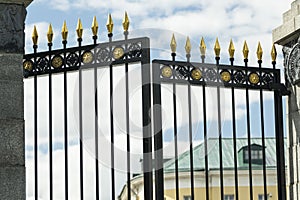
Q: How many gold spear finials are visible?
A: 15